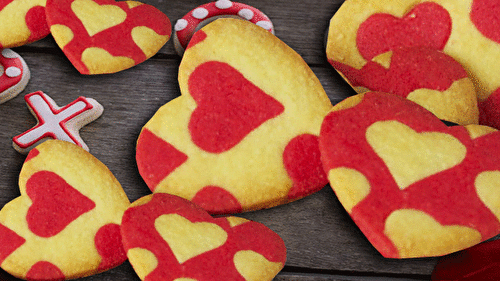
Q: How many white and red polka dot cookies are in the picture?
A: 2